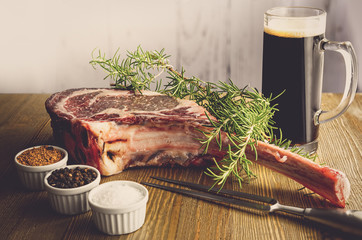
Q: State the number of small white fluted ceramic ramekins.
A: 3